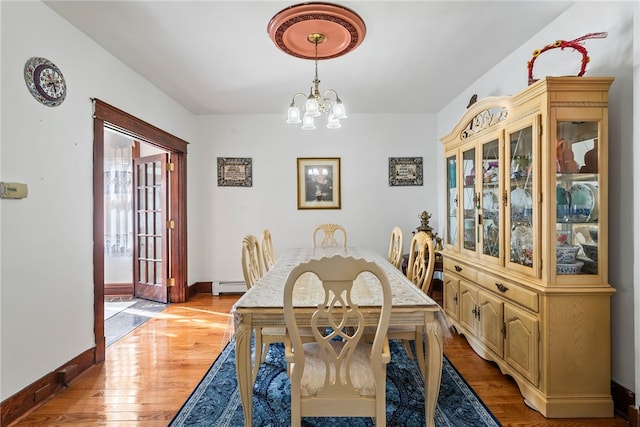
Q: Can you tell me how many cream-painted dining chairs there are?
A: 6